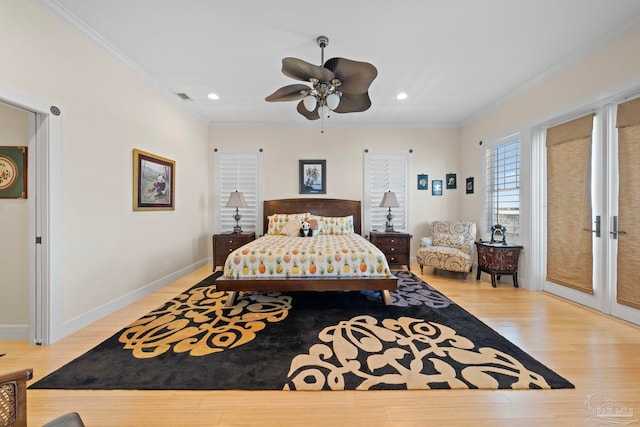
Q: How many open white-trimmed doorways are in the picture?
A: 1